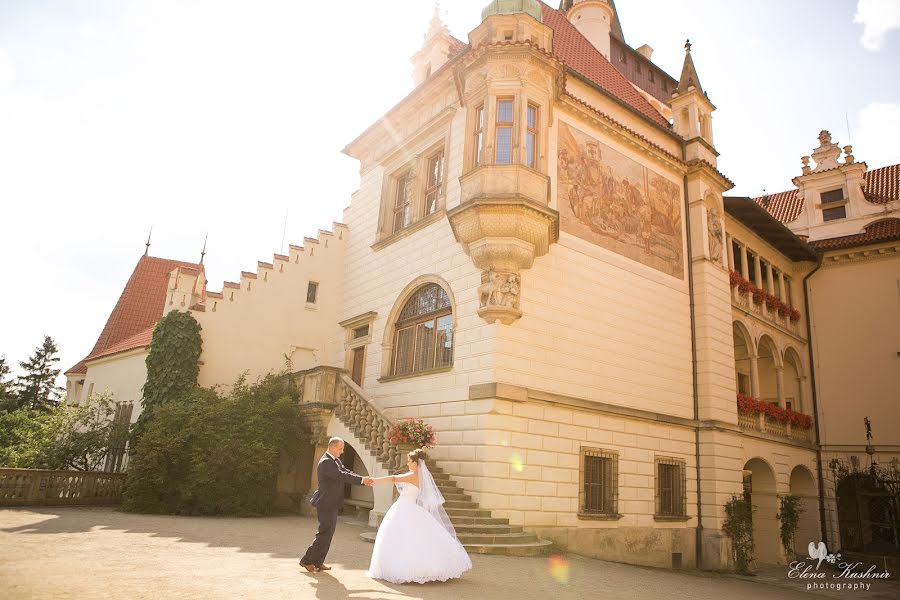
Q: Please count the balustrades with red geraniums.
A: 2